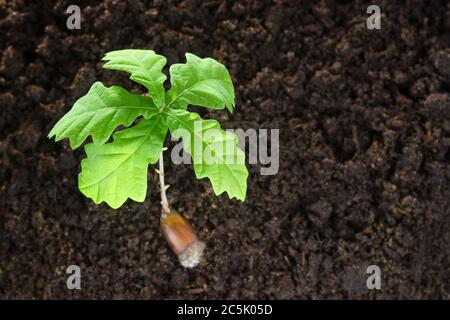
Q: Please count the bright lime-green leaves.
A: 5